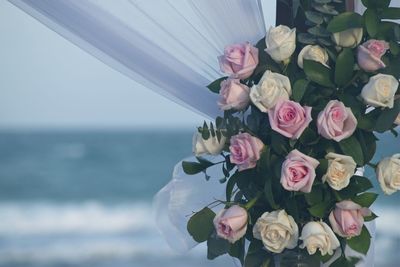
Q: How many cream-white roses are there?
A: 10